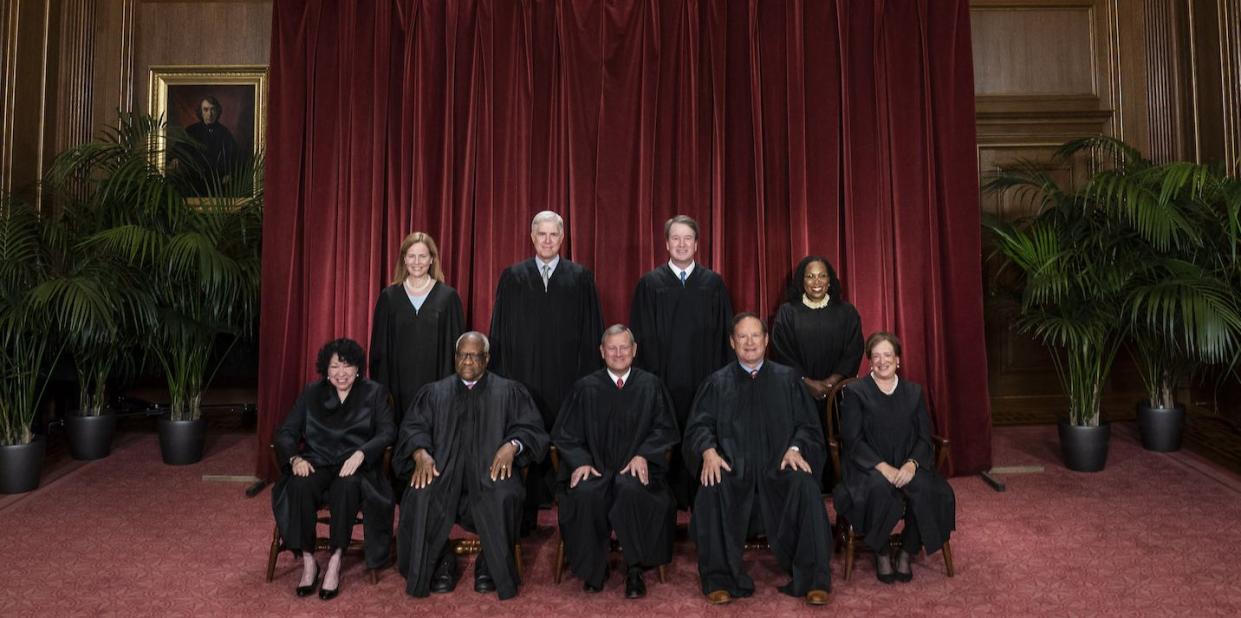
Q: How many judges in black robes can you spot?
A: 9